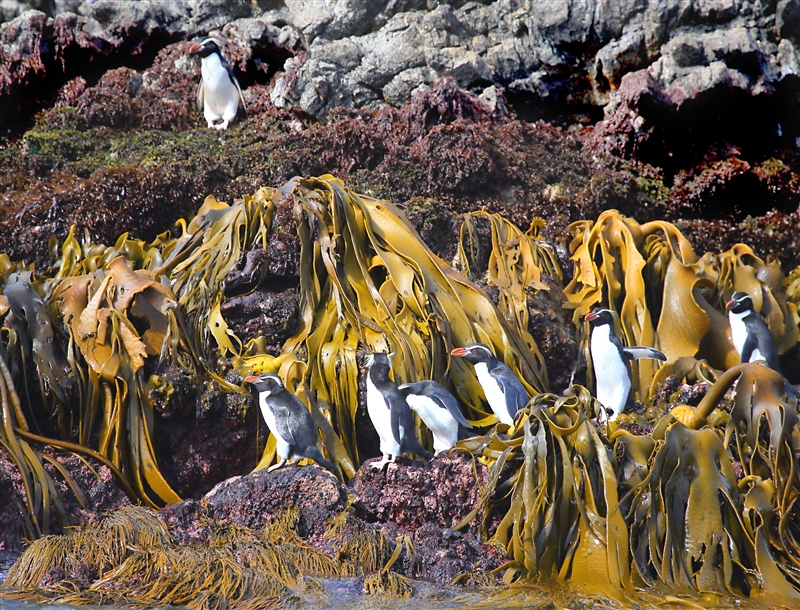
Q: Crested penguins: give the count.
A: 7